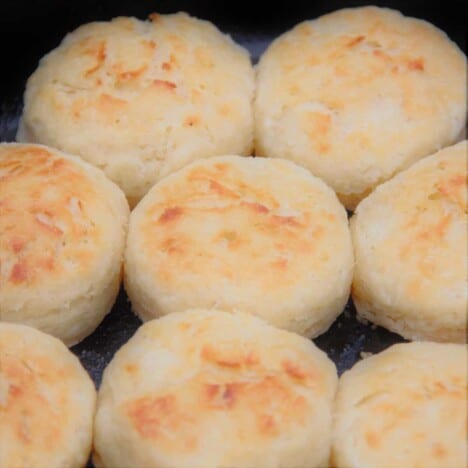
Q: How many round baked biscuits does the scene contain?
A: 8